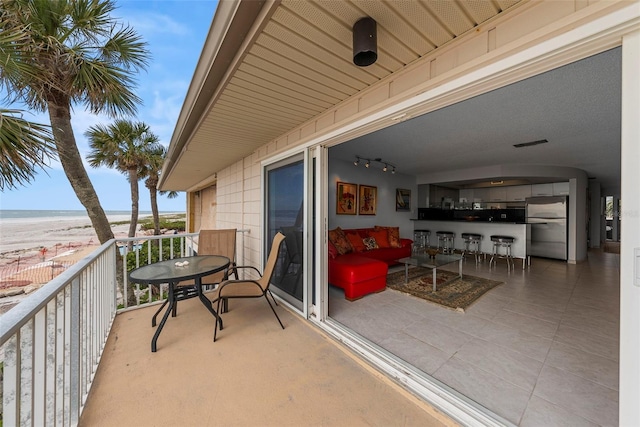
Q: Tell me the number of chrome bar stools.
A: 4